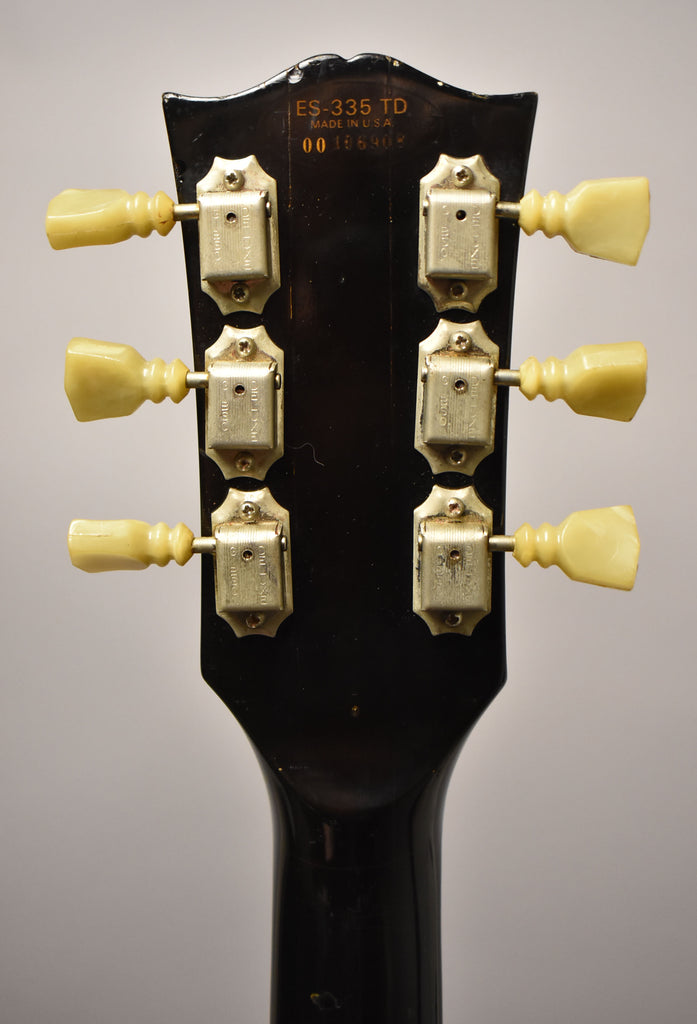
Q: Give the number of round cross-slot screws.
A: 12